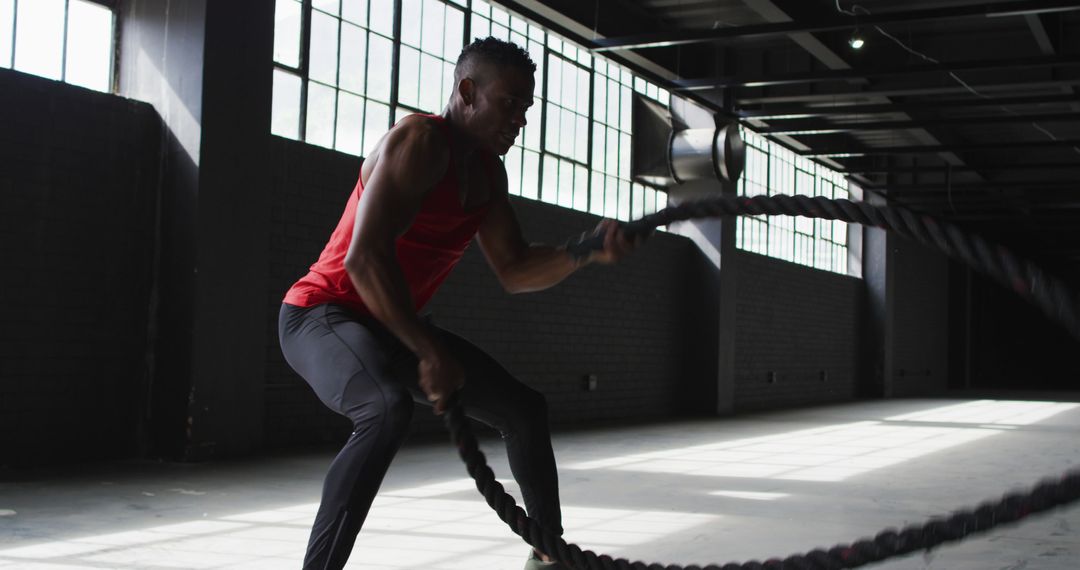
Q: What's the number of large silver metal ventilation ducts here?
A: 1